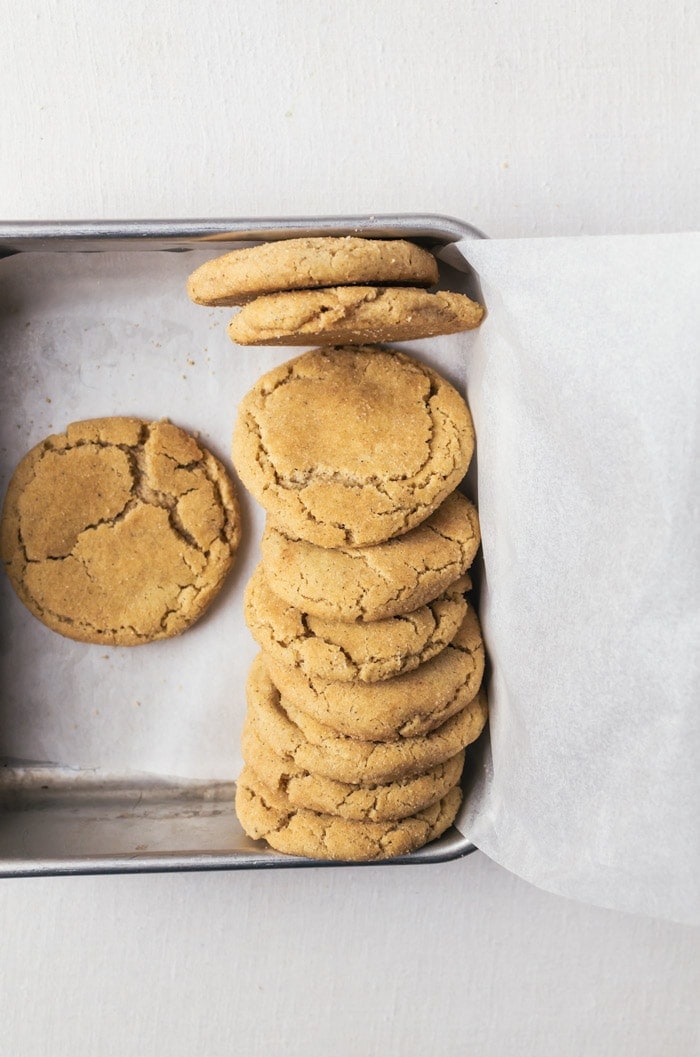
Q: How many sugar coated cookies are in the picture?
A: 10